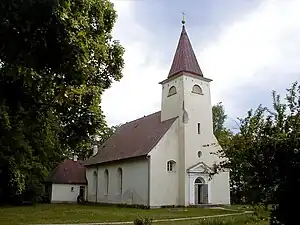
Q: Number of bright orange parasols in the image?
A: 0